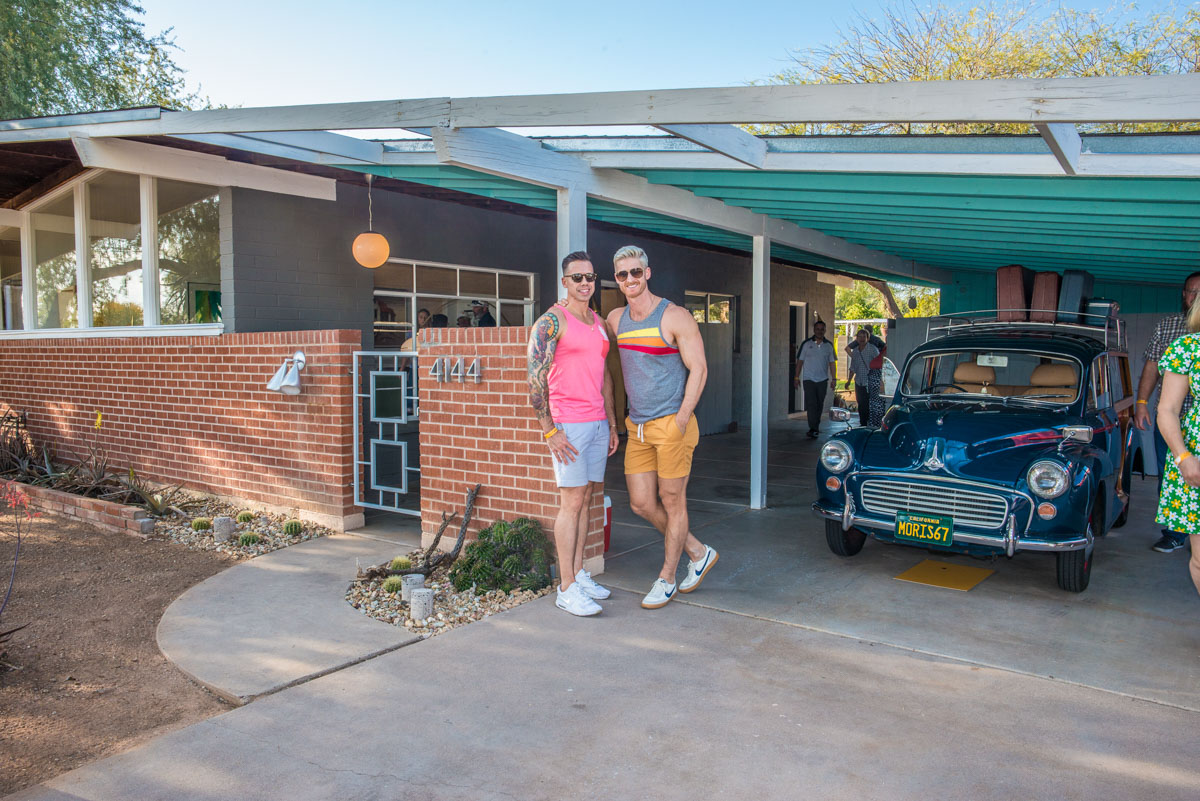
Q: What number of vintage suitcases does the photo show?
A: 4